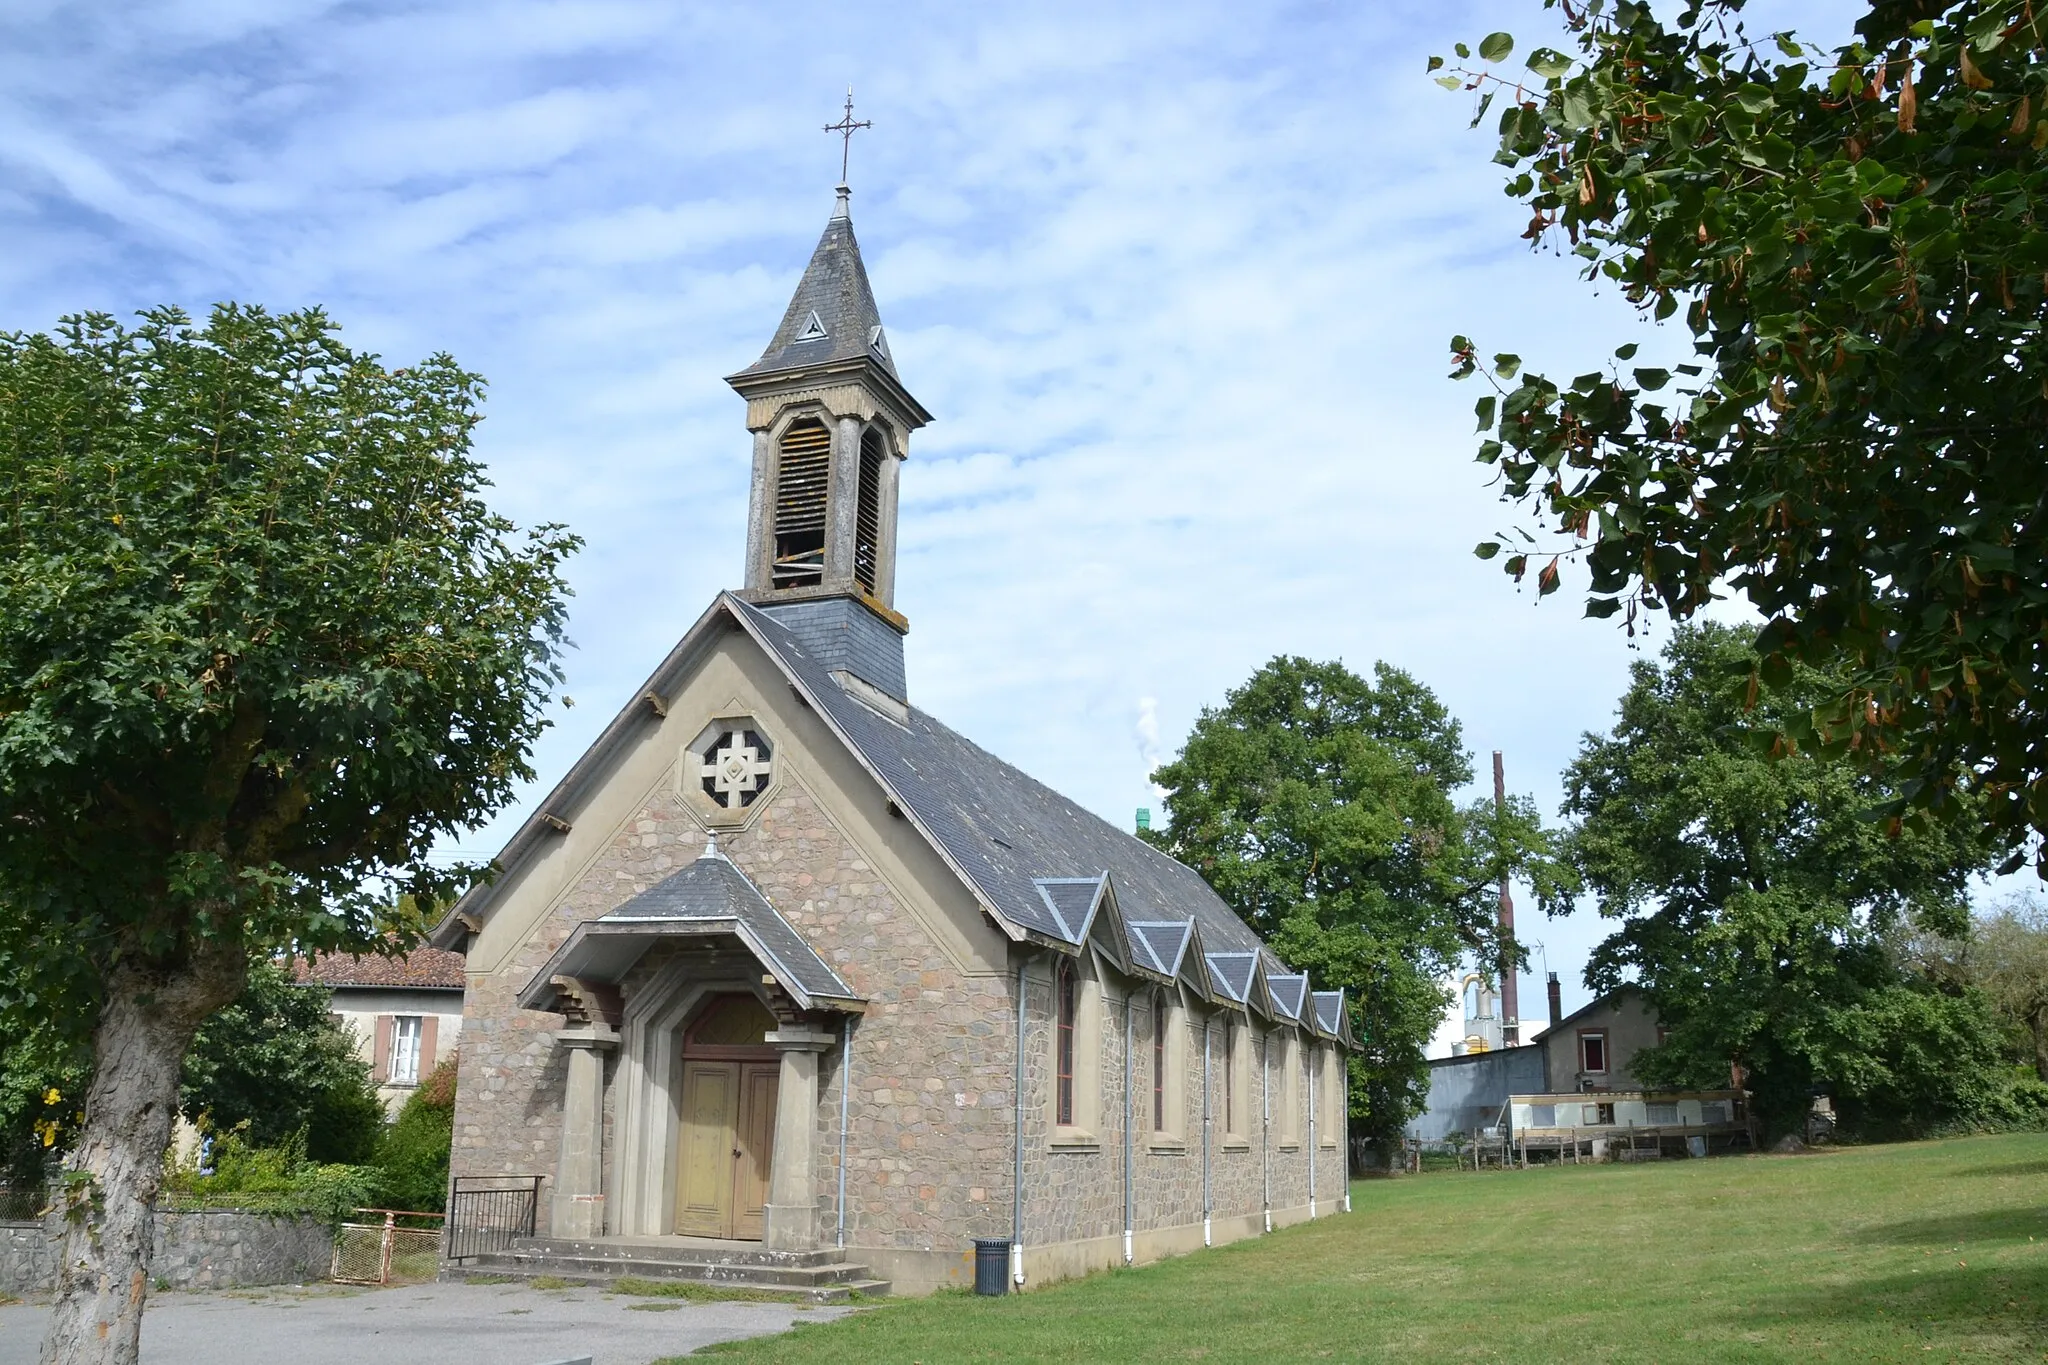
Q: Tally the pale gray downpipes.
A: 7